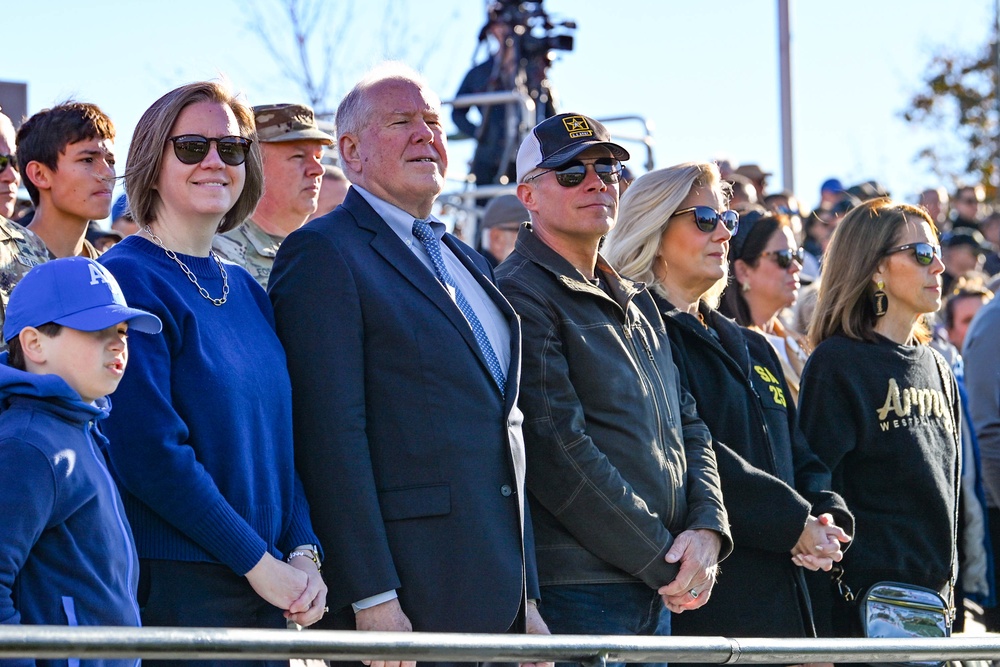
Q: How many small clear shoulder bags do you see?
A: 1